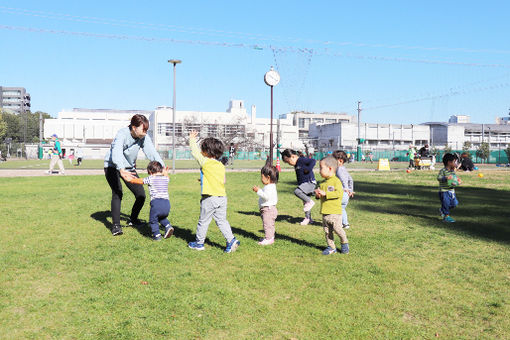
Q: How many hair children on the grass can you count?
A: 7